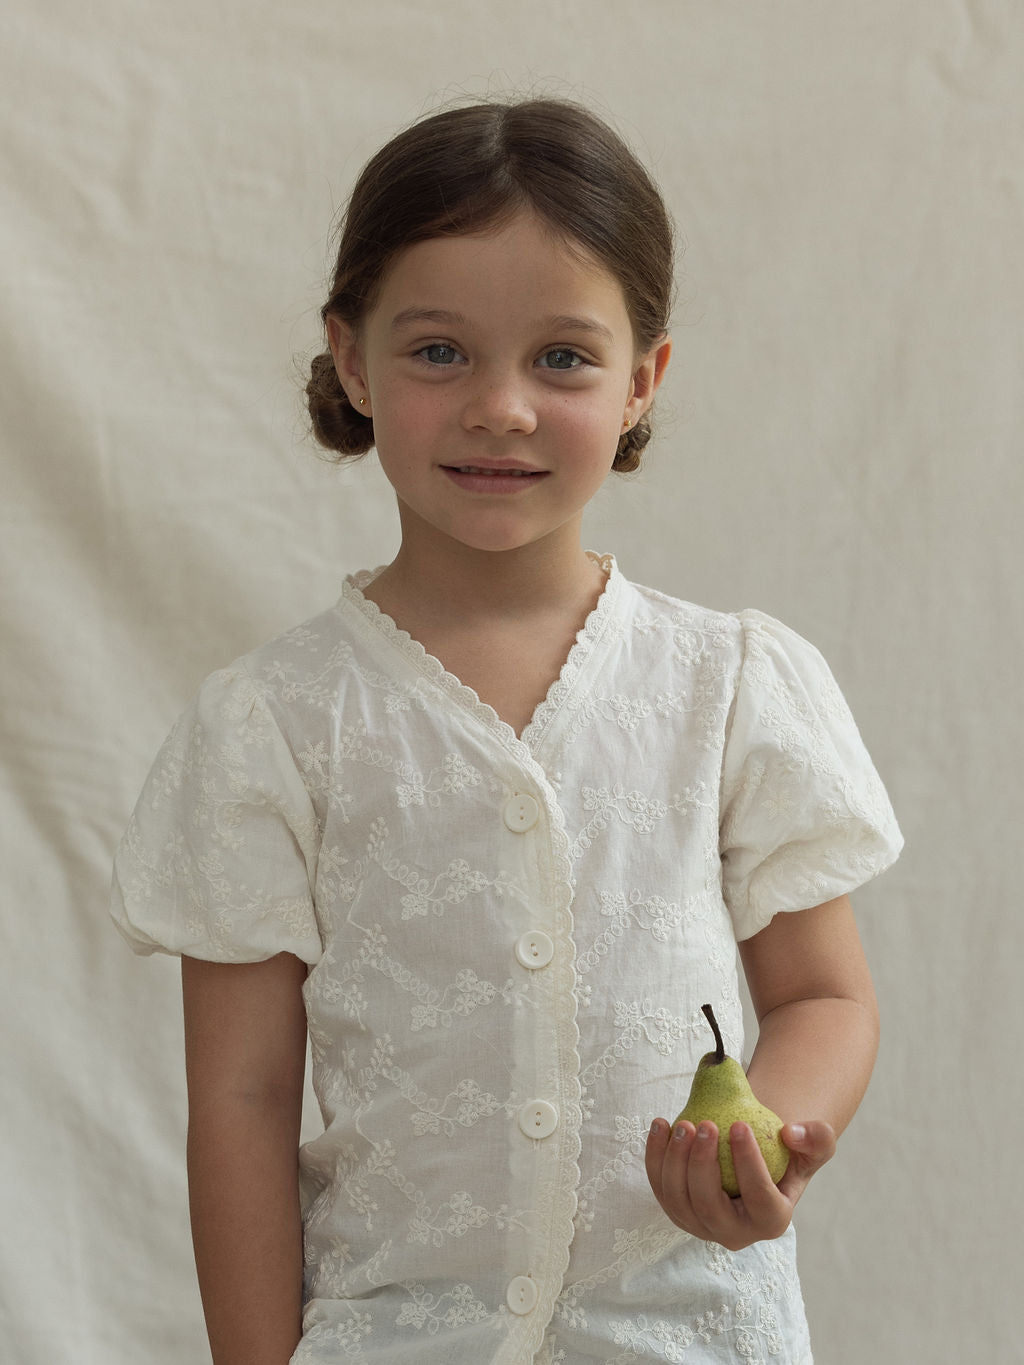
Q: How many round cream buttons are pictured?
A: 4